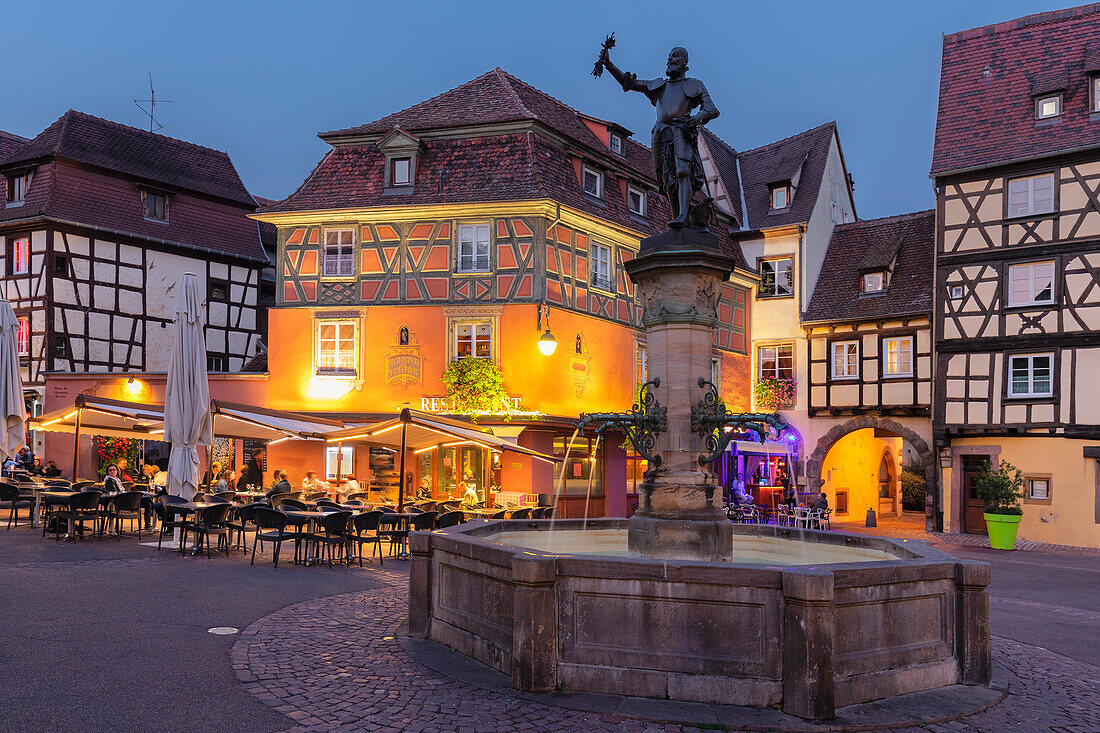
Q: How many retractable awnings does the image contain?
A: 3